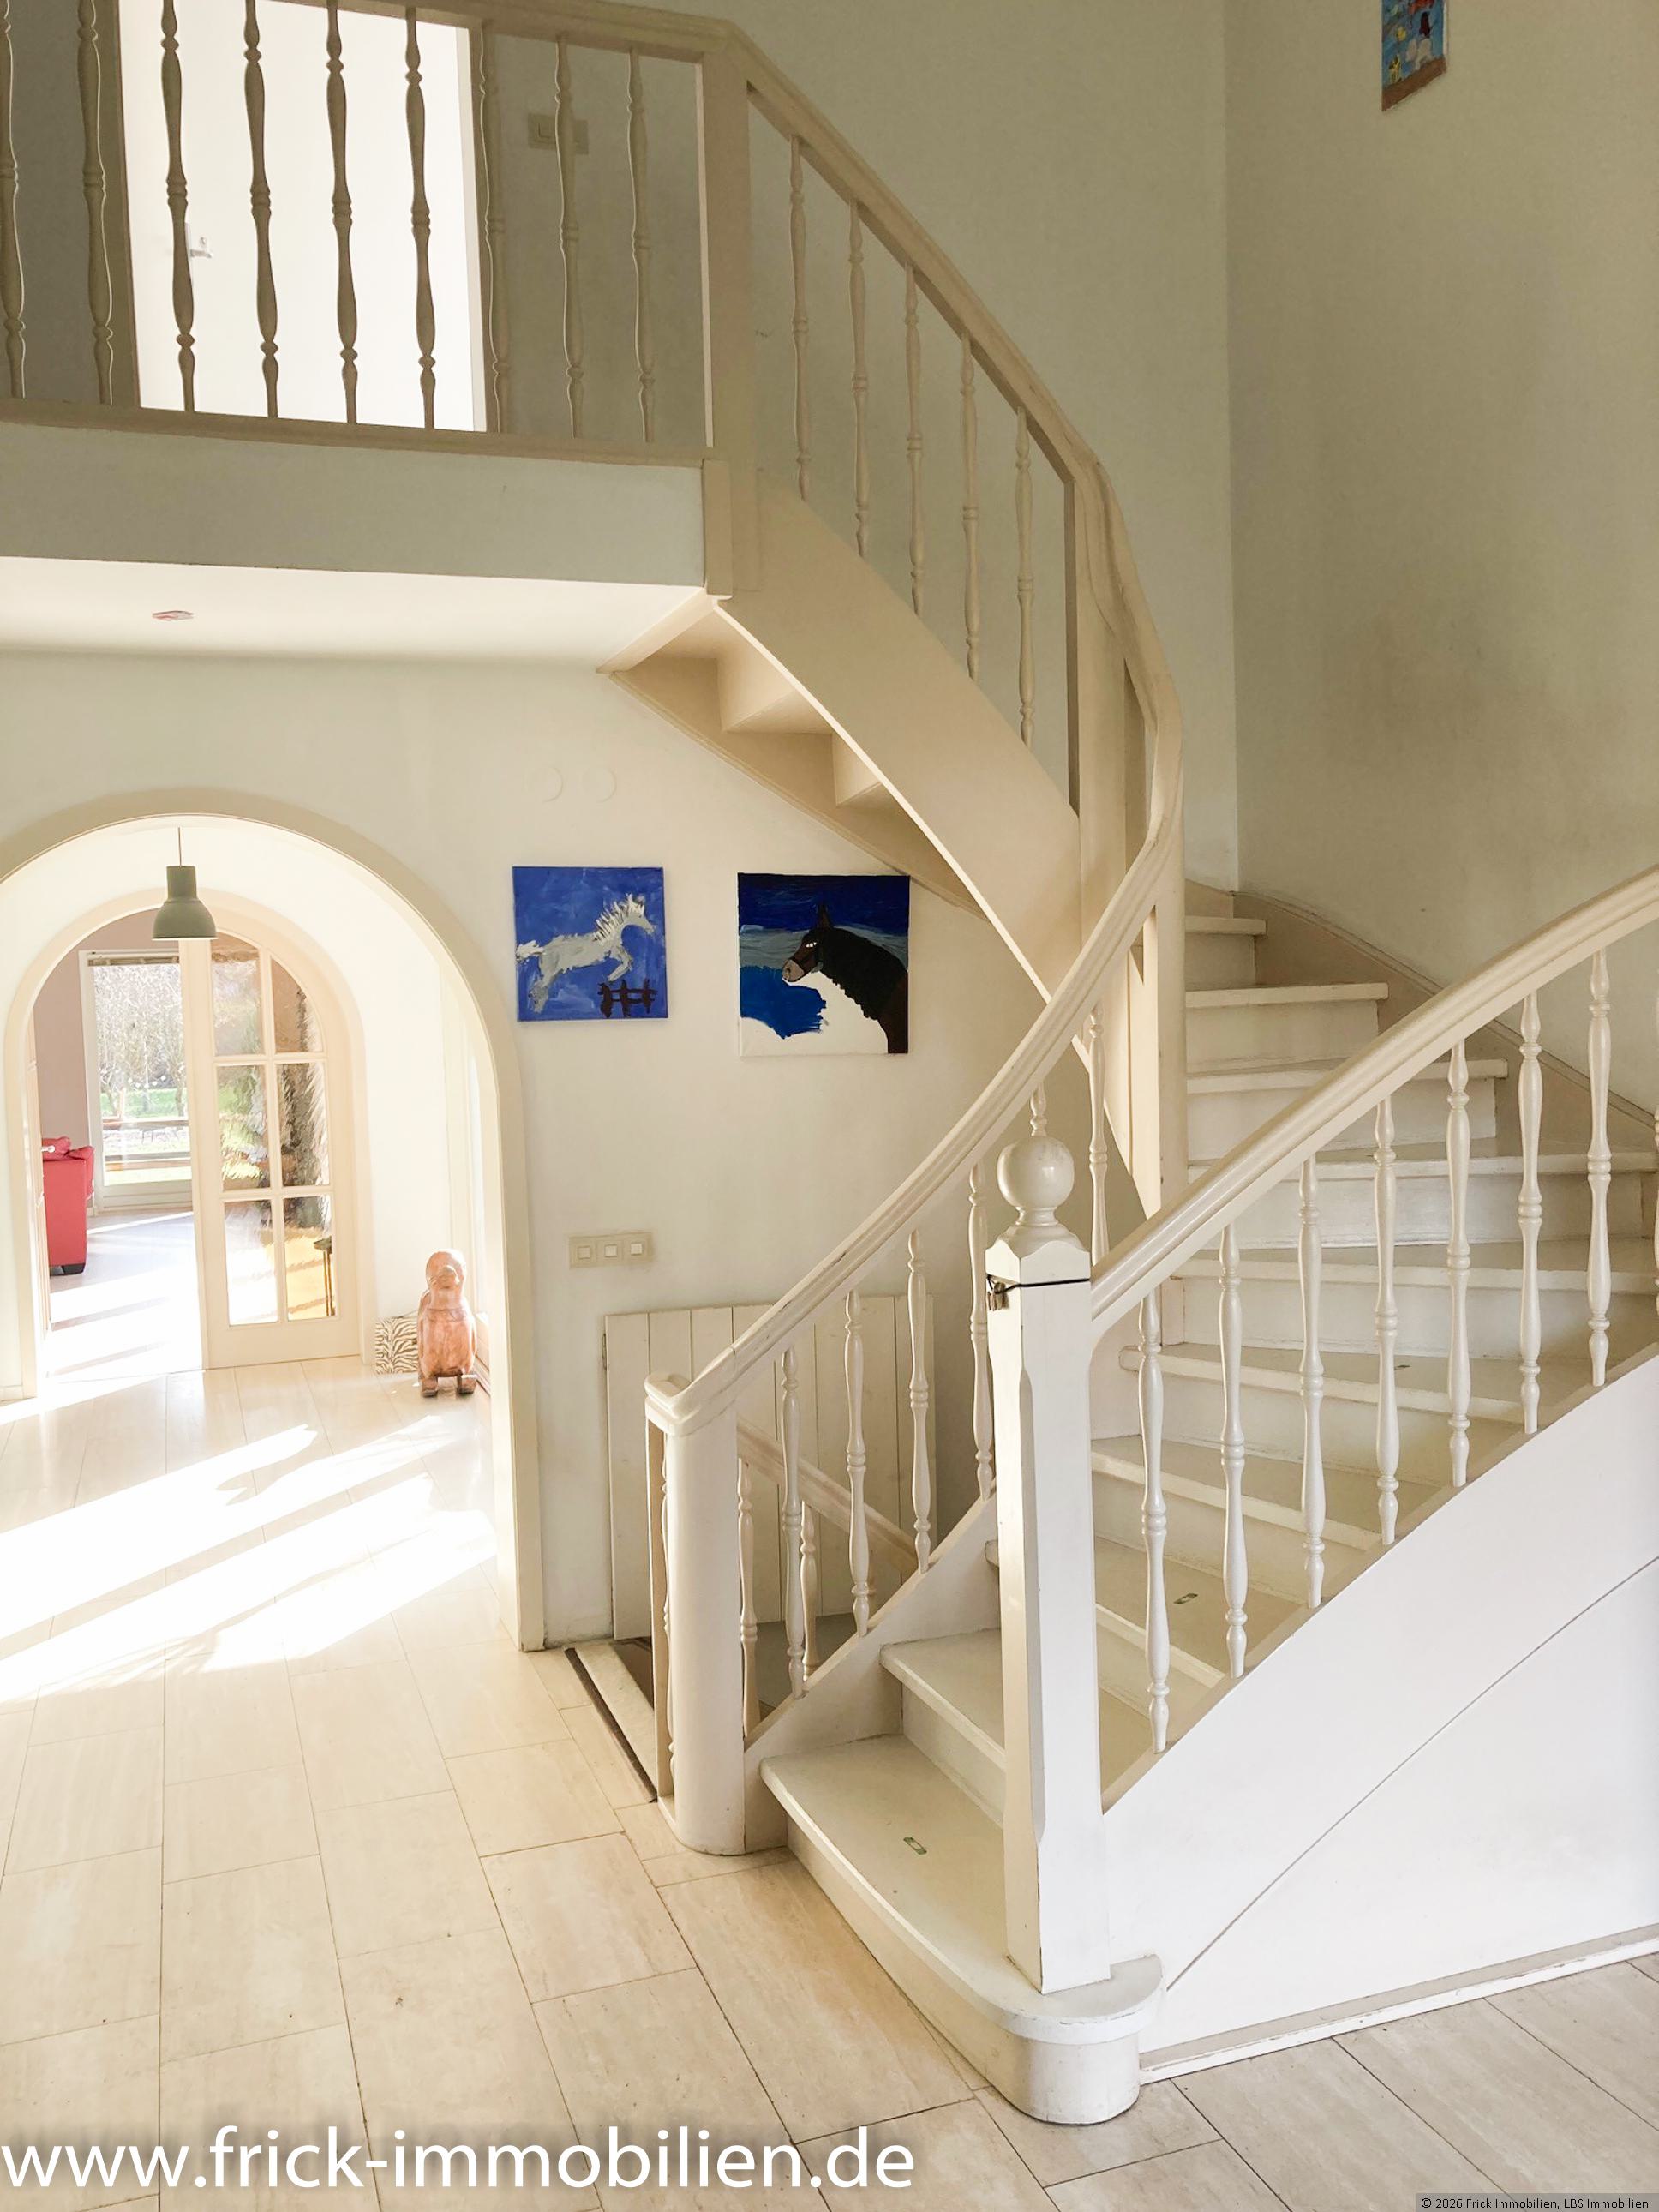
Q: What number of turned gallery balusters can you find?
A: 9